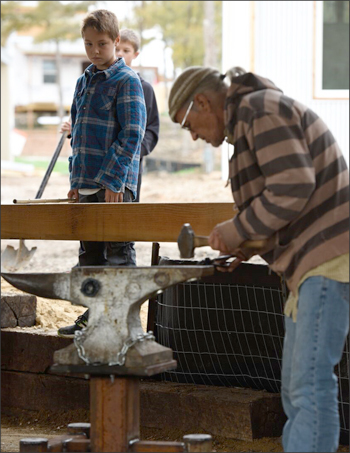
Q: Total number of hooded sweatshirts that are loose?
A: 1